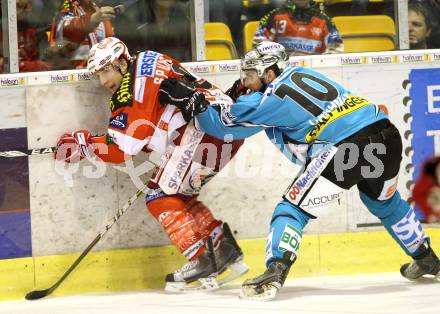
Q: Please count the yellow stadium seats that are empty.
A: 2